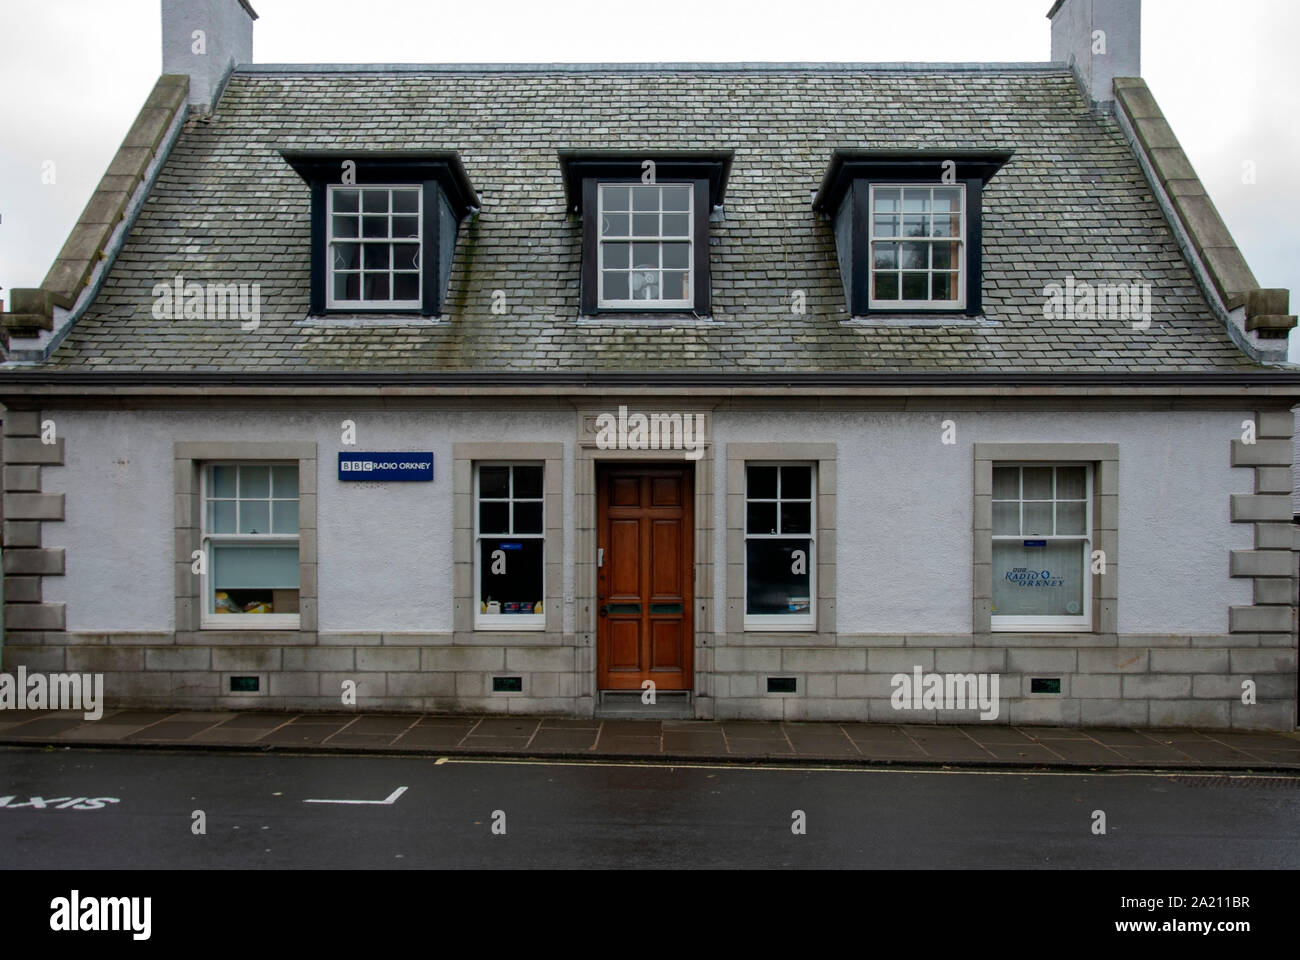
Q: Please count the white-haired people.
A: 0